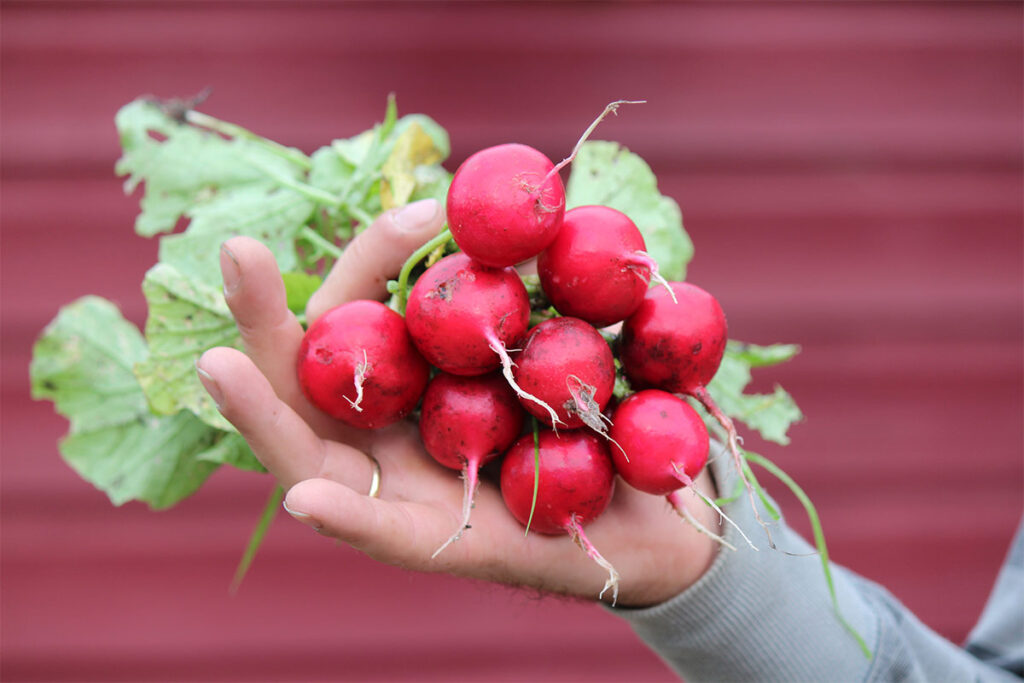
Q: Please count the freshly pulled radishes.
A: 9